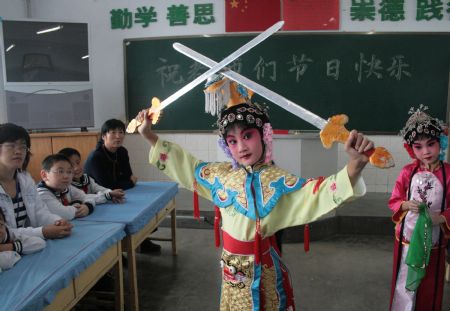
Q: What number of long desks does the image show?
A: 2